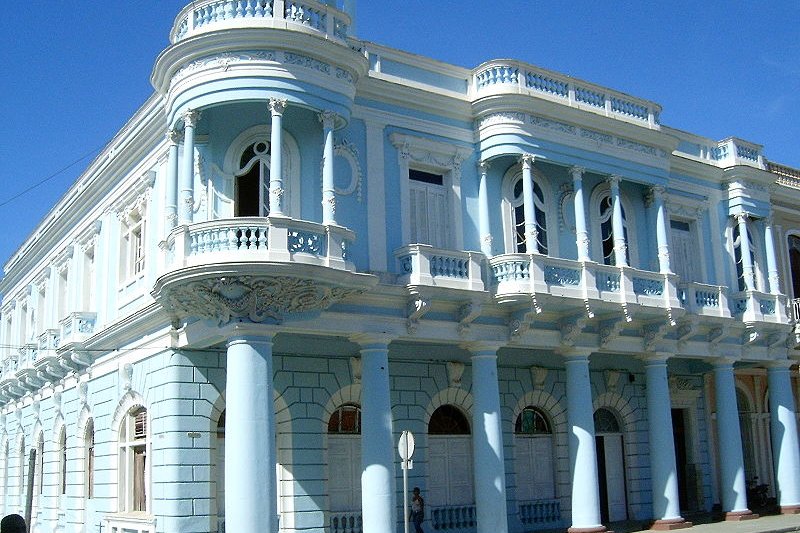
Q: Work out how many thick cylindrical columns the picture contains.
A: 7